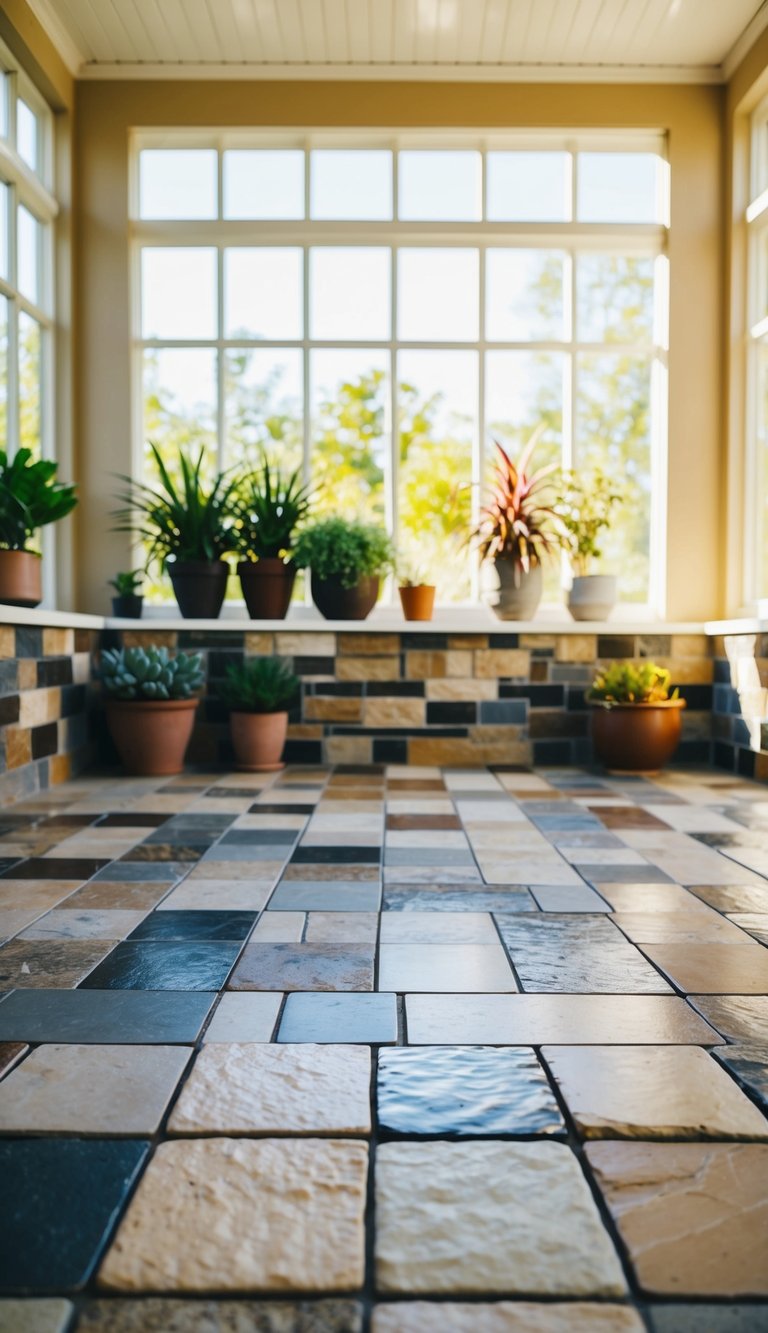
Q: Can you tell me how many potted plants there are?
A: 11